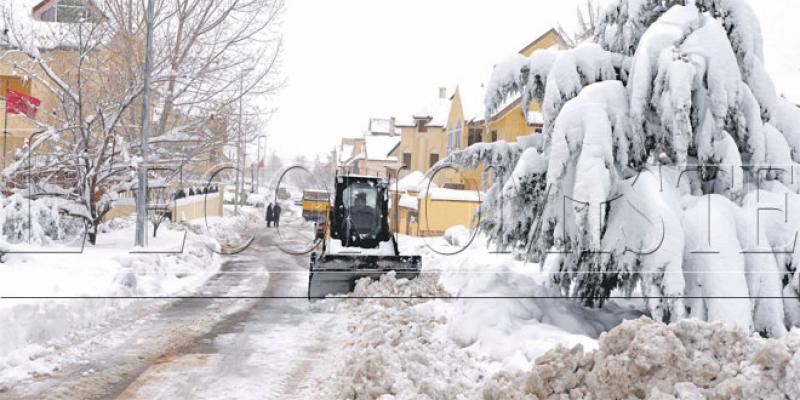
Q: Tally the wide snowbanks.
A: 2